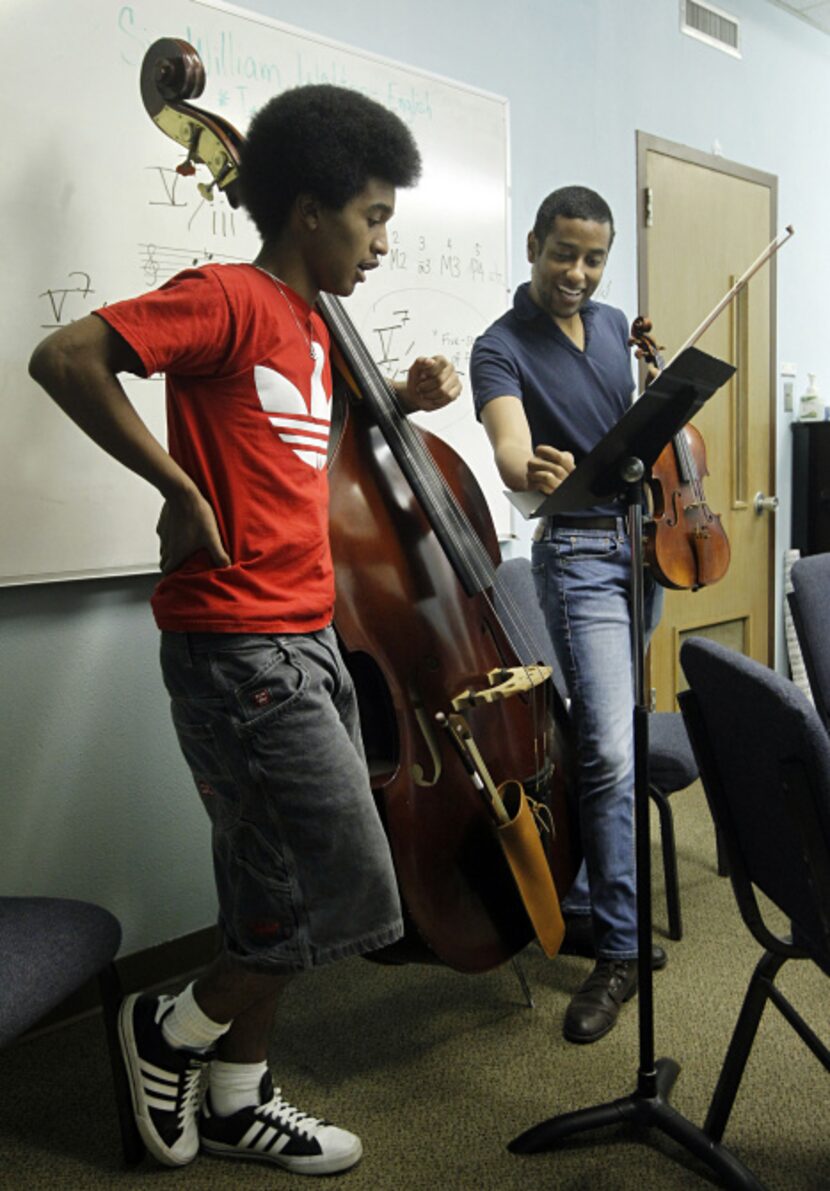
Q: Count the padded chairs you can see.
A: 4